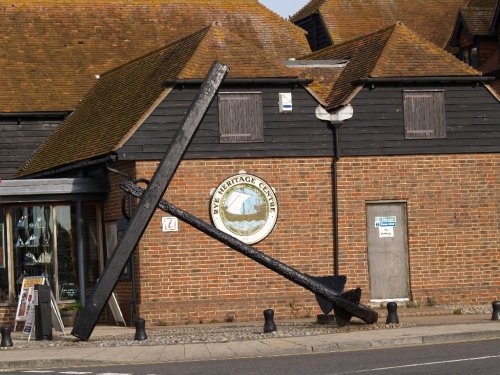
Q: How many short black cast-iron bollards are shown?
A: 5